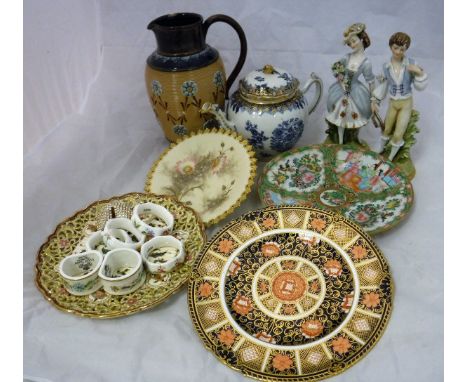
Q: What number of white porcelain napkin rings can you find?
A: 6